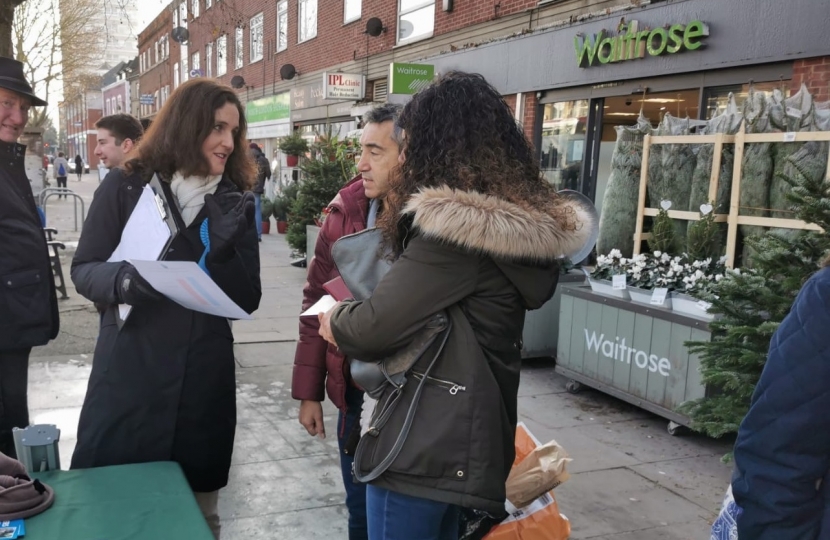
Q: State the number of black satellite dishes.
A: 4